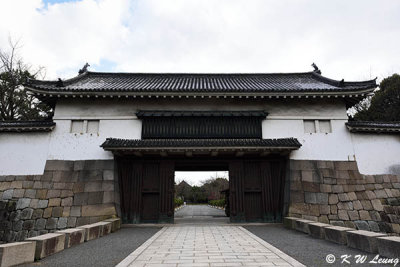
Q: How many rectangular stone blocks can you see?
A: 12